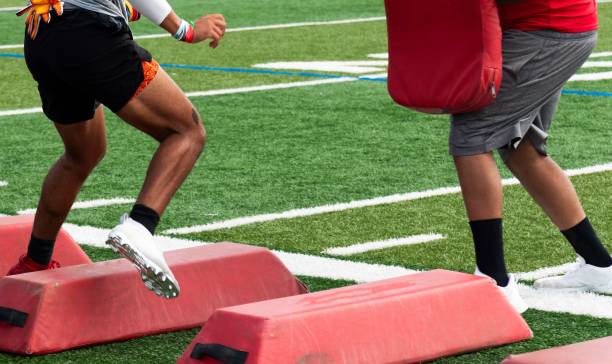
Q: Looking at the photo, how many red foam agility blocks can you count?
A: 4